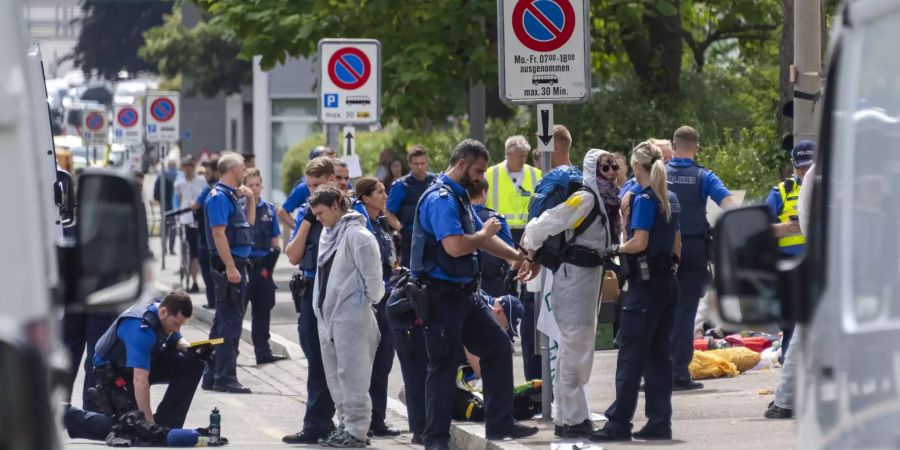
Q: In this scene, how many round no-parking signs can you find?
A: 5